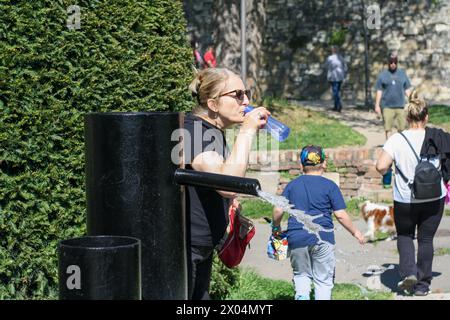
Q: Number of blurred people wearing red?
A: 2